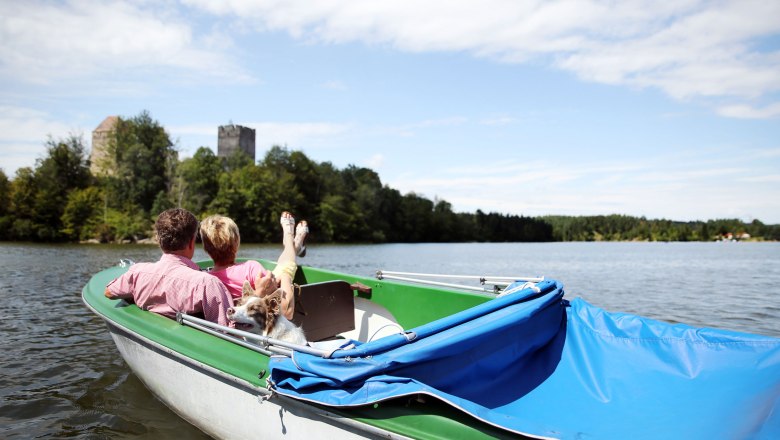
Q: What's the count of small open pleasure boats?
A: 1